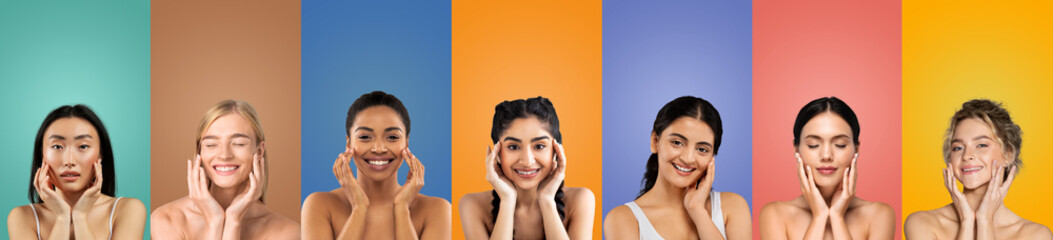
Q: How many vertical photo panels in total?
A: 7